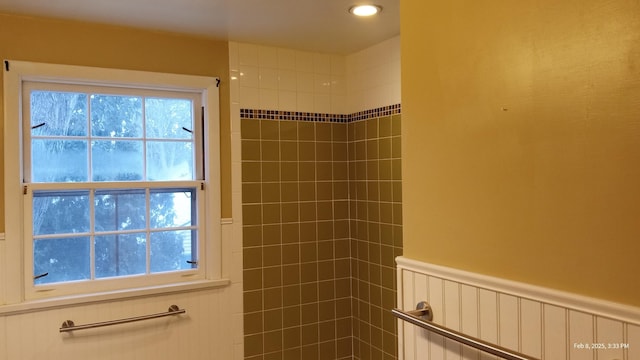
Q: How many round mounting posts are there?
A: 3